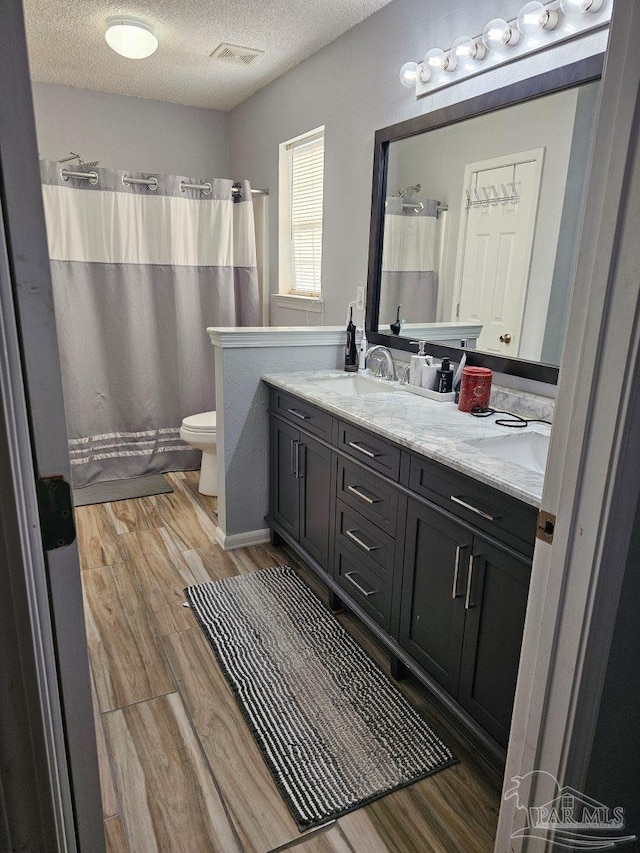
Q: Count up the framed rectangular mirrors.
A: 1